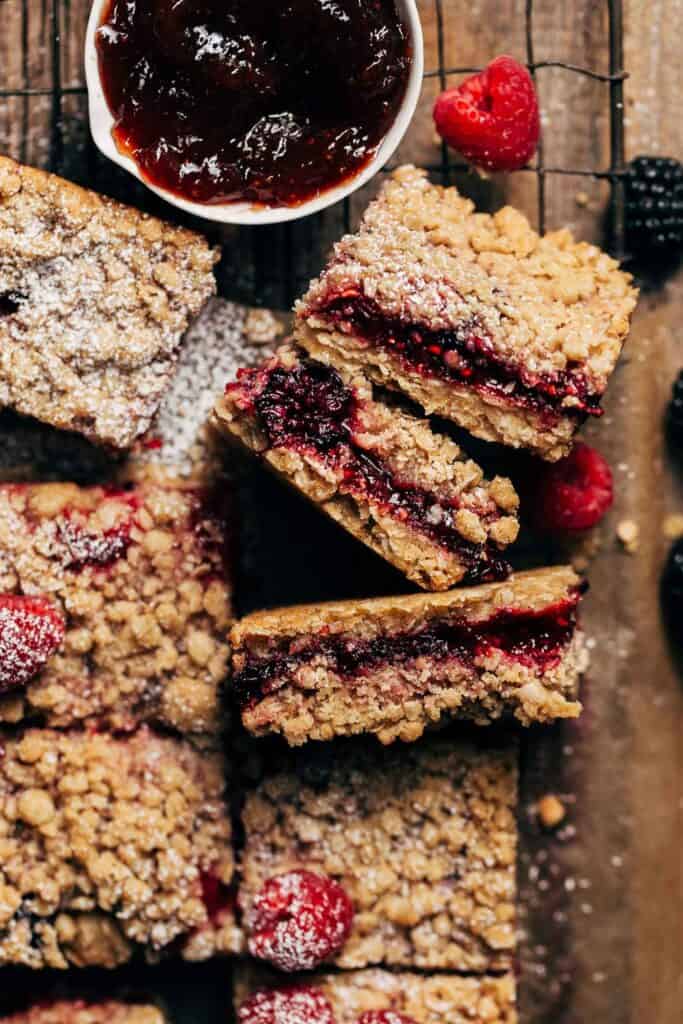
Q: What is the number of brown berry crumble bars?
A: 9